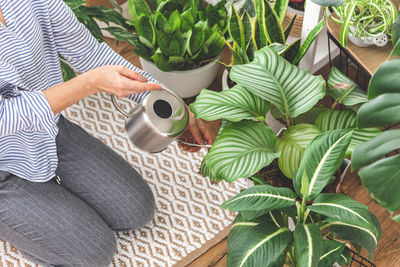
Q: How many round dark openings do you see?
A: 1